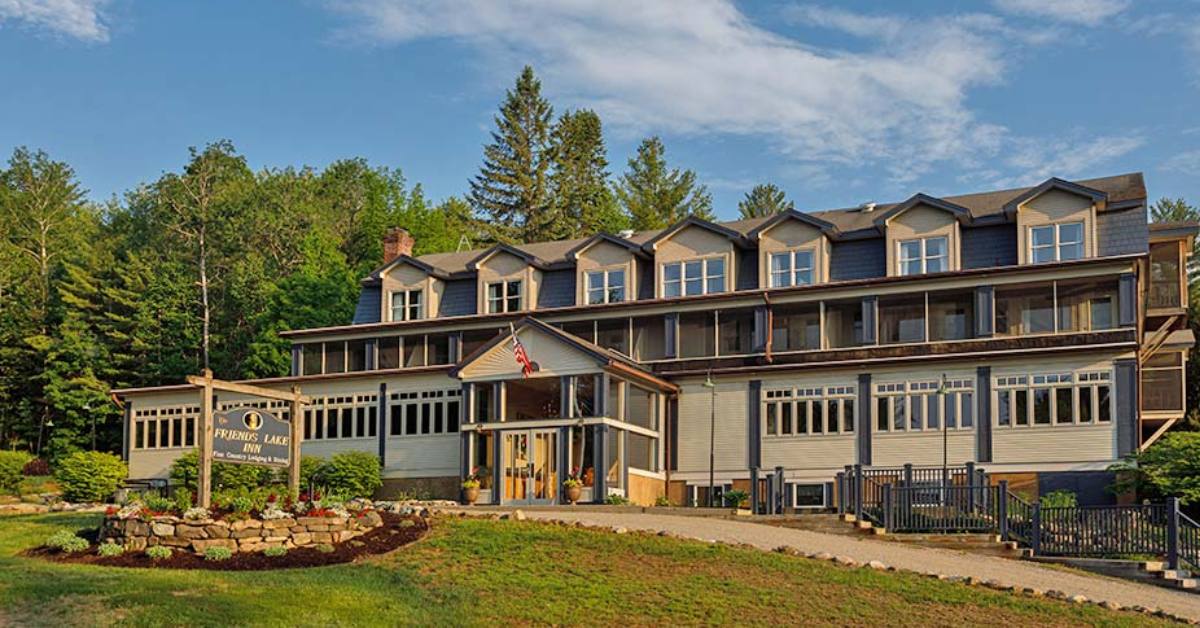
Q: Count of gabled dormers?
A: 7